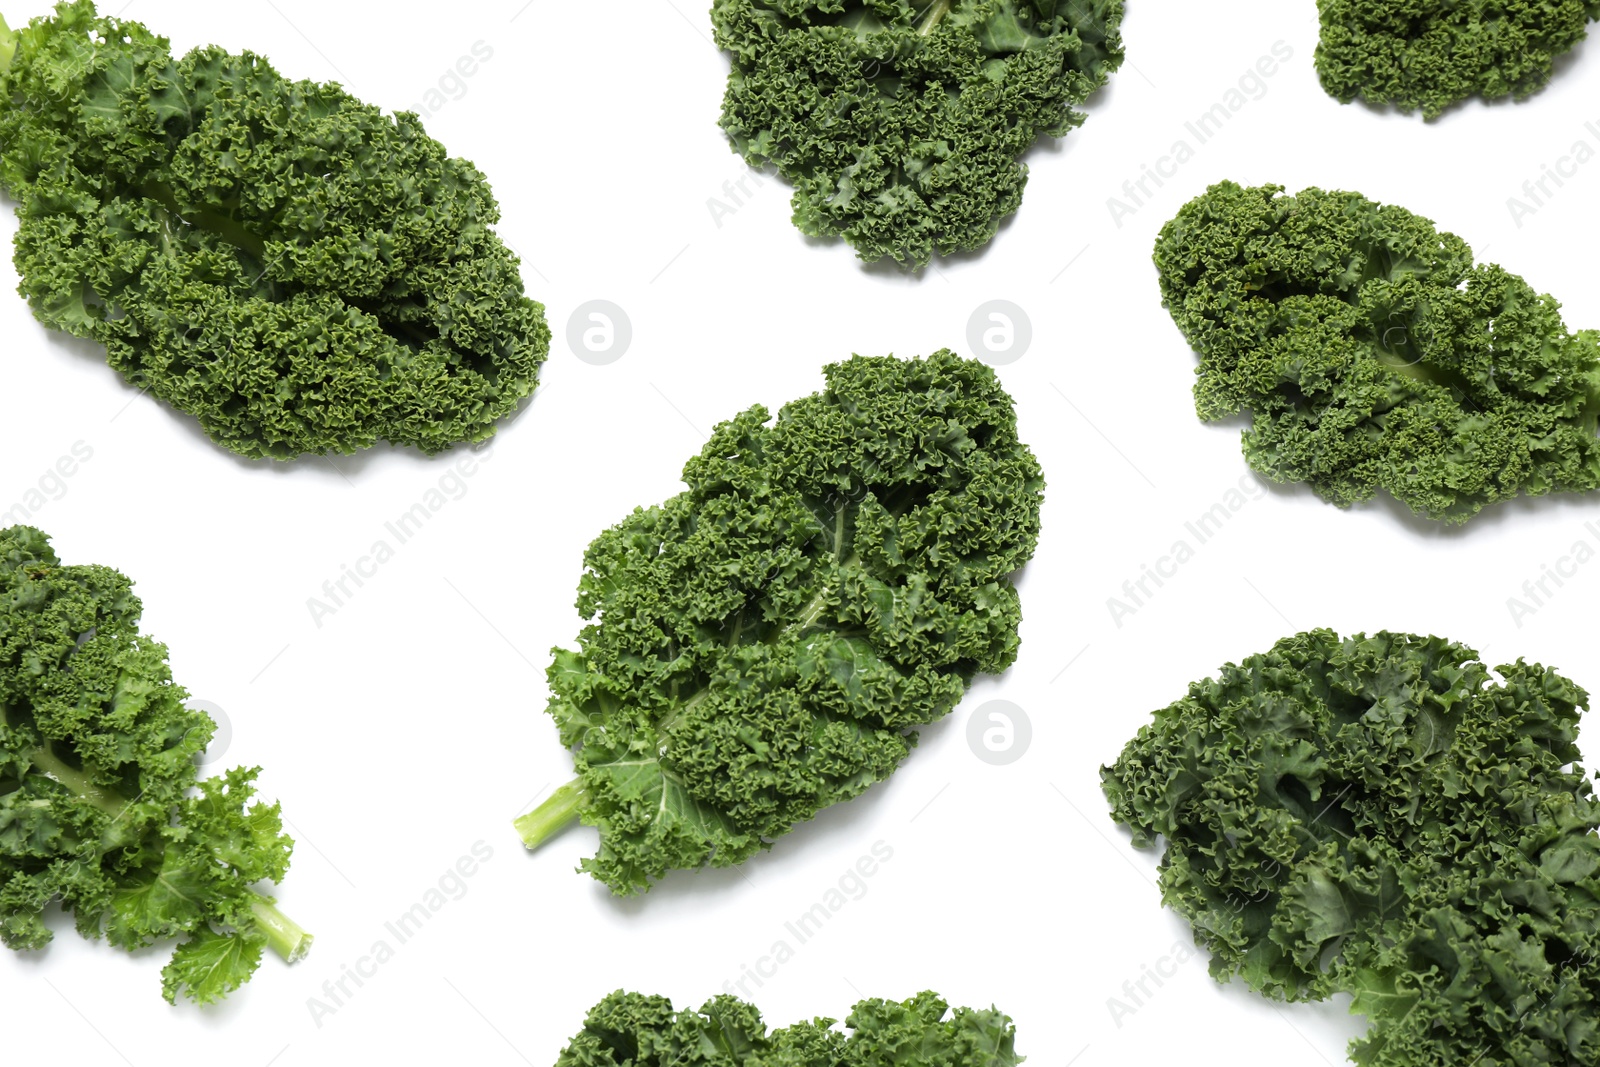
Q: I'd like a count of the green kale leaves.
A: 8